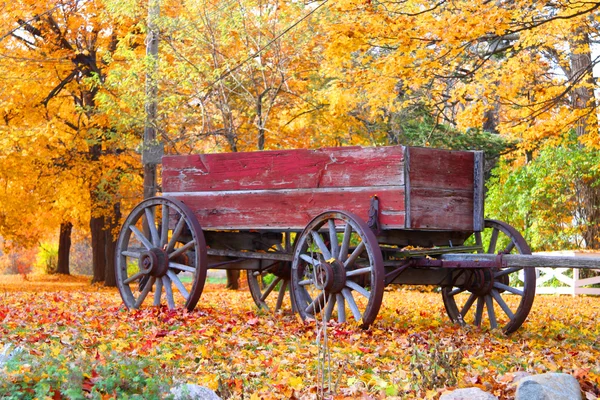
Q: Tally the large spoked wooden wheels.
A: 4